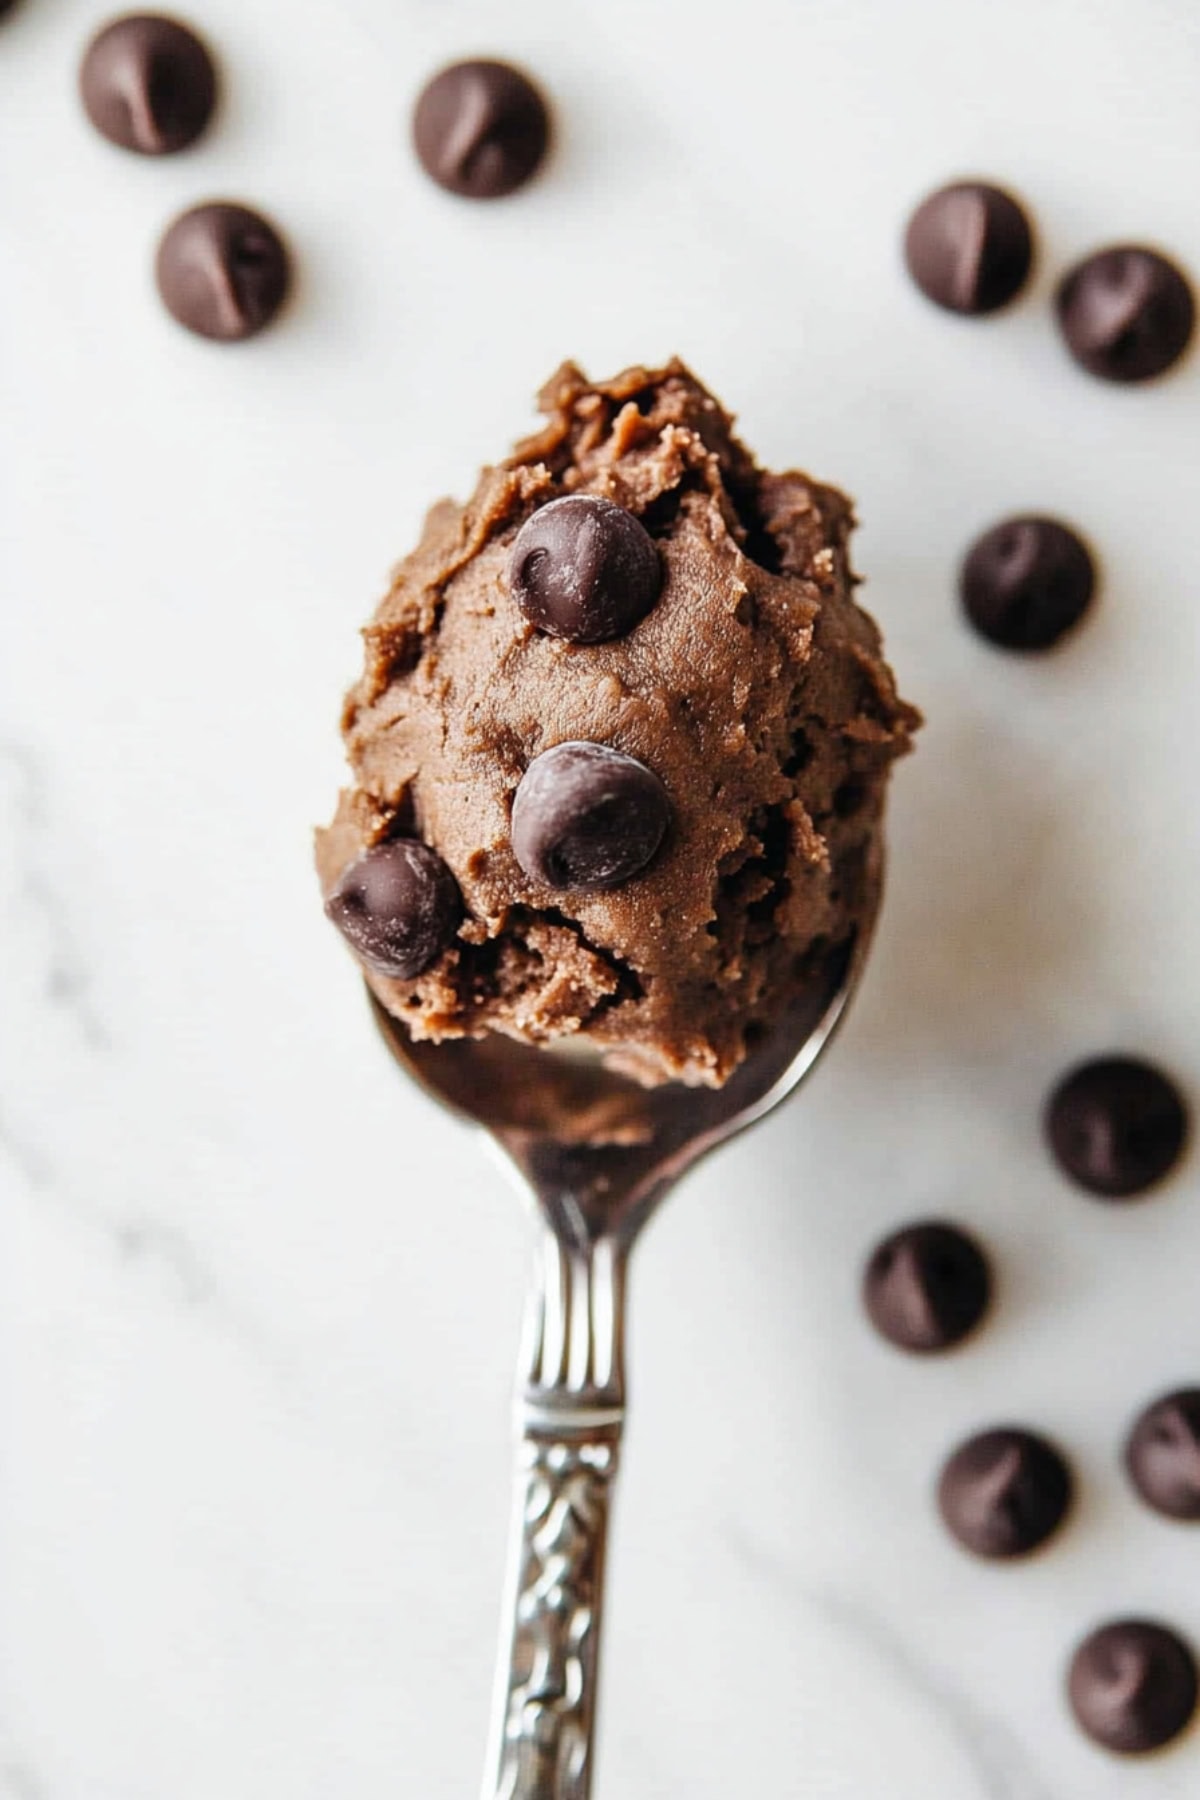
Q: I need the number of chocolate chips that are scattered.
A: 11